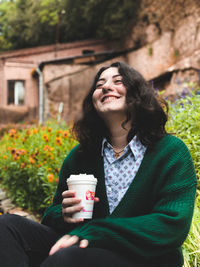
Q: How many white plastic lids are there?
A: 1